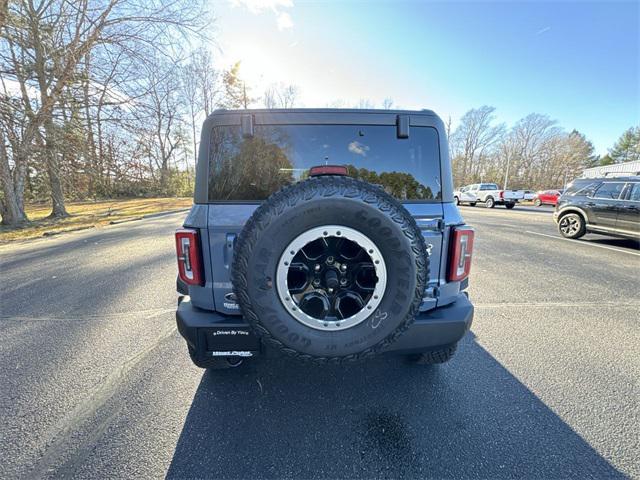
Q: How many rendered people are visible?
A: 0